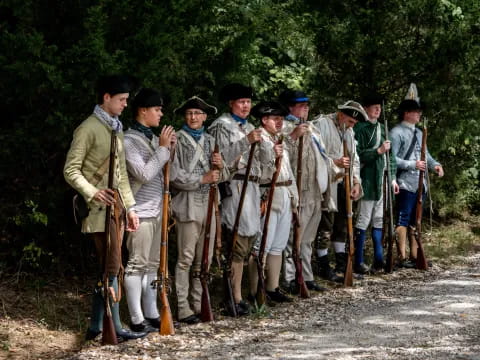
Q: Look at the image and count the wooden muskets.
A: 9